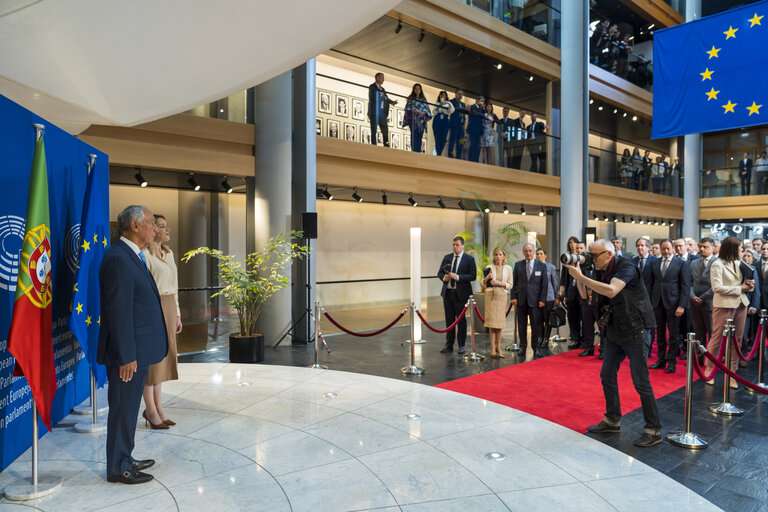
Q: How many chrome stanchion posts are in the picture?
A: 8